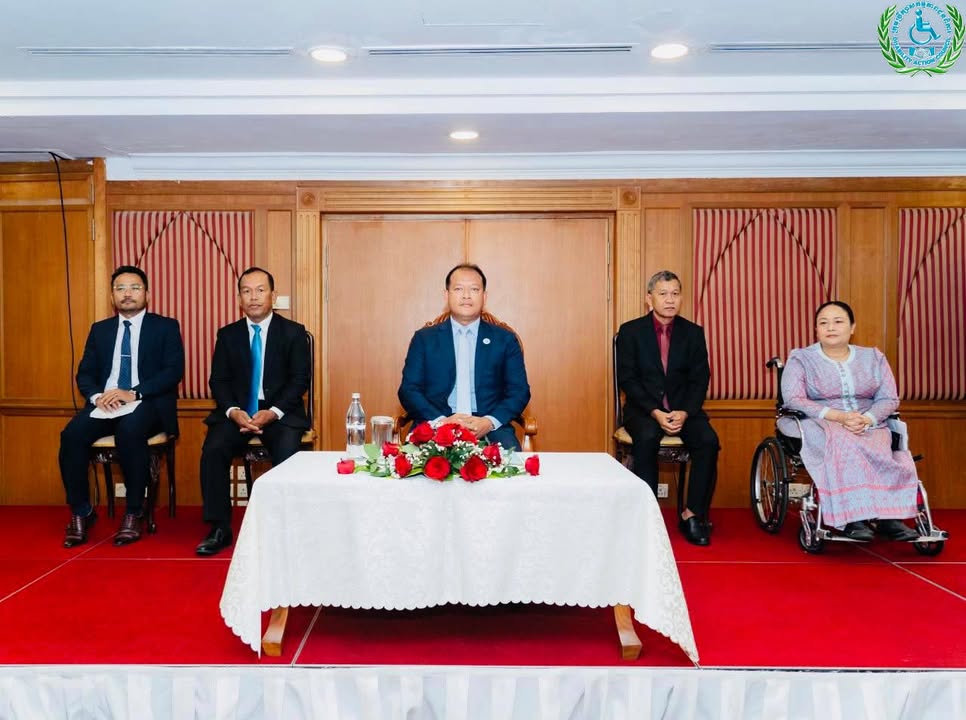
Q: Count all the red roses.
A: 10